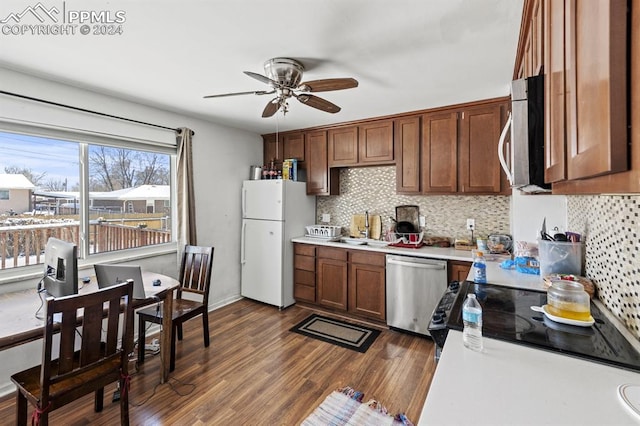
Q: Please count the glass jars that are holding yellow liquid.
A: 1